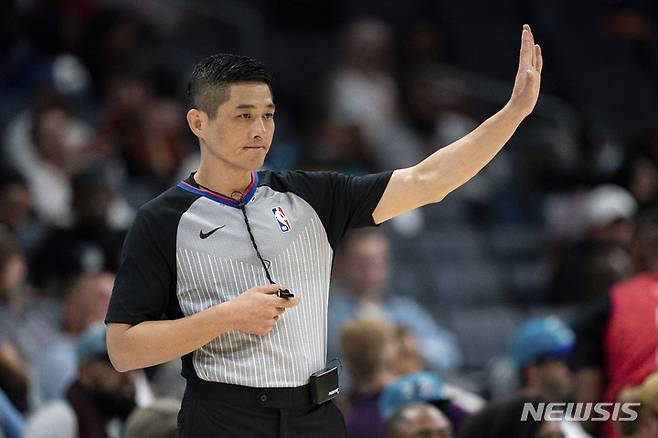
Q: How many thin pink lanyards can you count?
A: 0